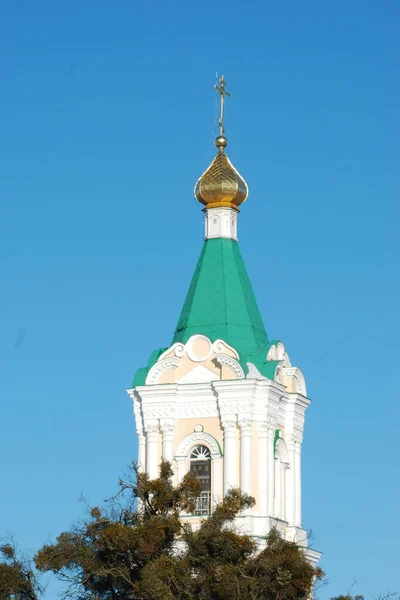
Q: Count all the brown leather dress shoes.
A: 0